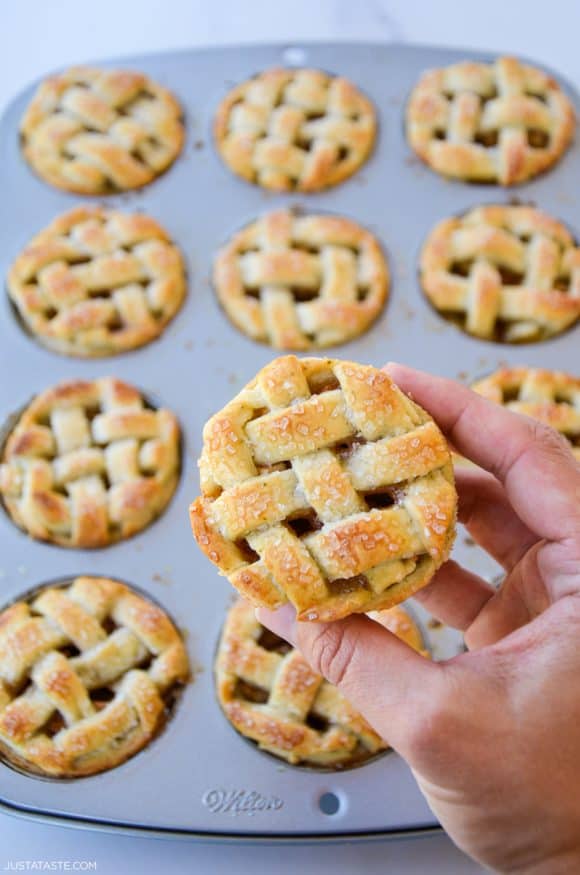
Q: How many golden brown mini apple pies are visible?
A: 11